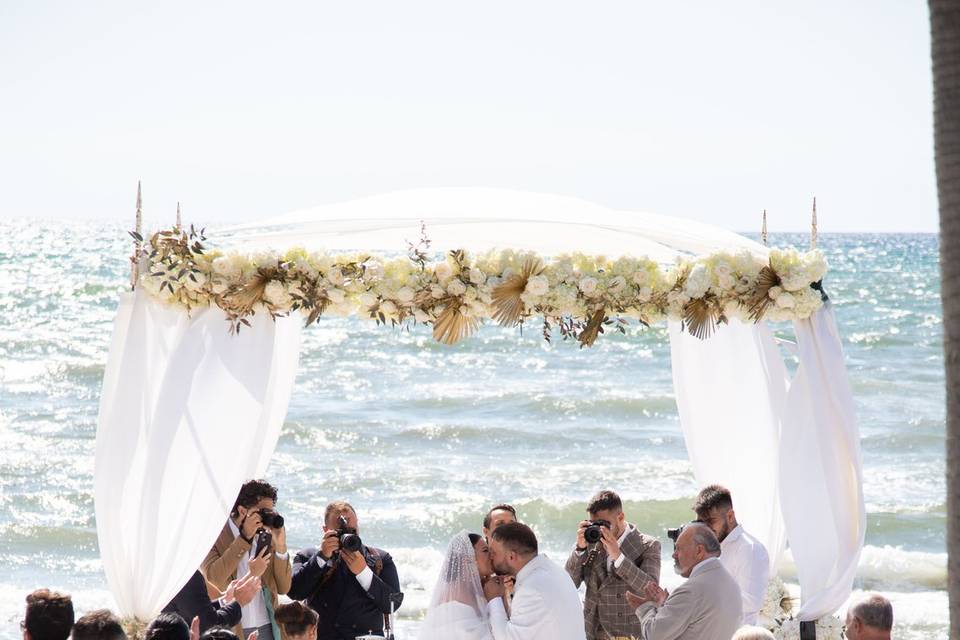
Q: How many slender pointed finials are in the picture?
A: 4